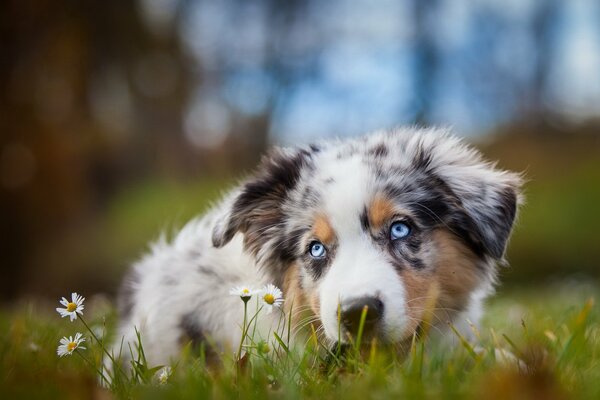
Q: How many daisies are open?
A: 4